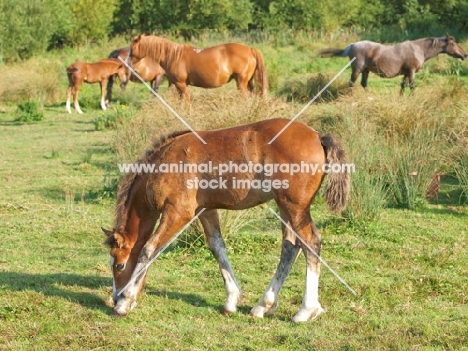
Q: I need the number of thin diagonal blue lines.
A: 4